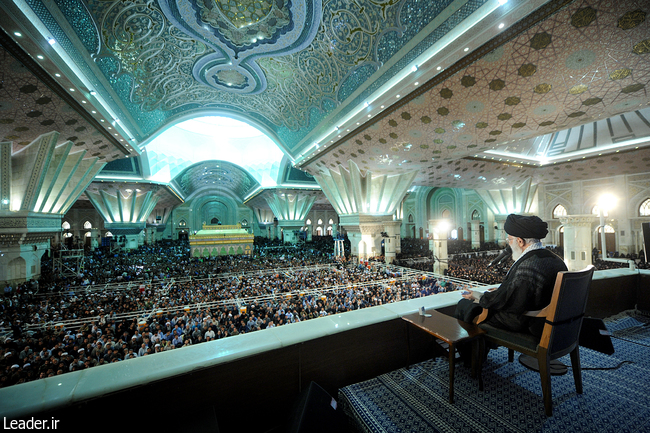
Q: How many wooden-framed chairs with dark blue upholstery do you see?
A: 1